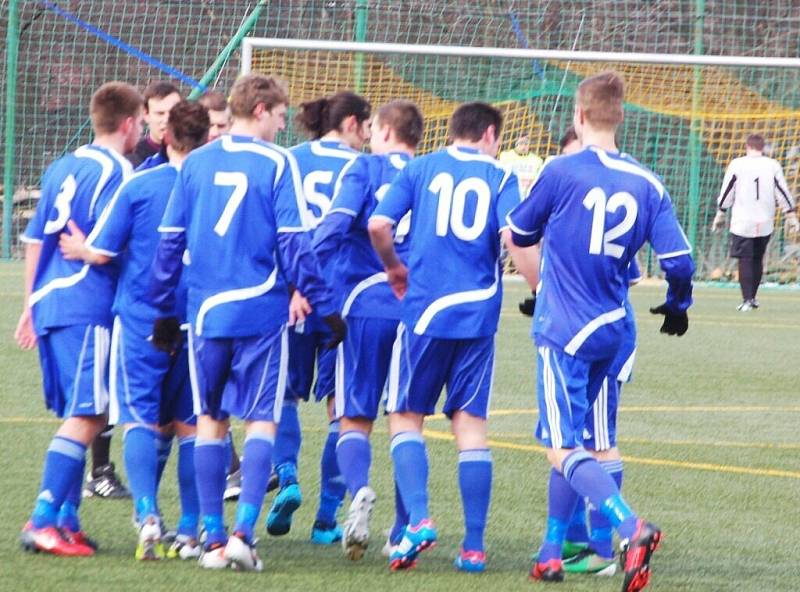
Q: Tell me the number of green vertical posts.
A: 3